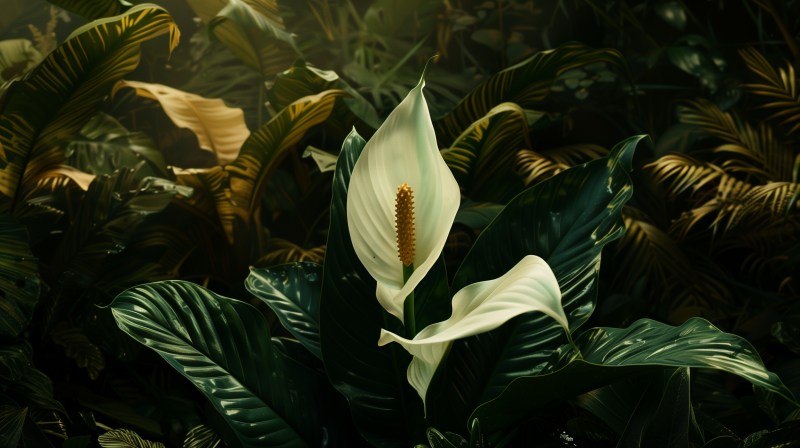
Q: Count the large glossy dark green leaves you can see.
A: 5